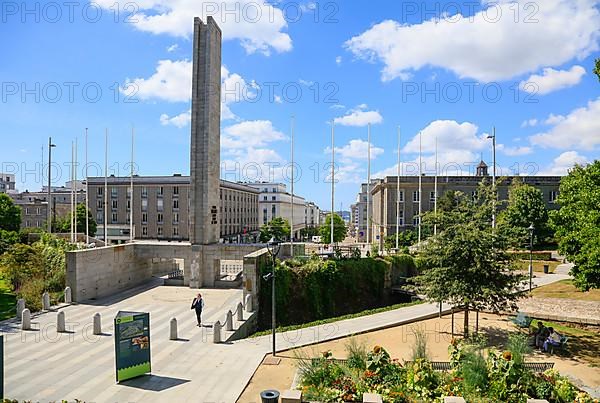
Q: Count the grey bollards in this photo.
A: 11